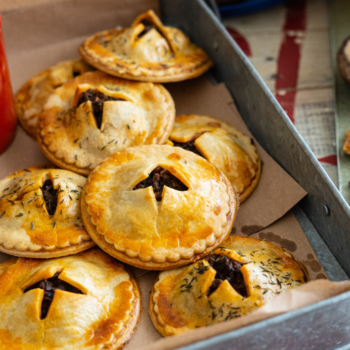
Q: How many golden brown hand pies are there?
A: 8